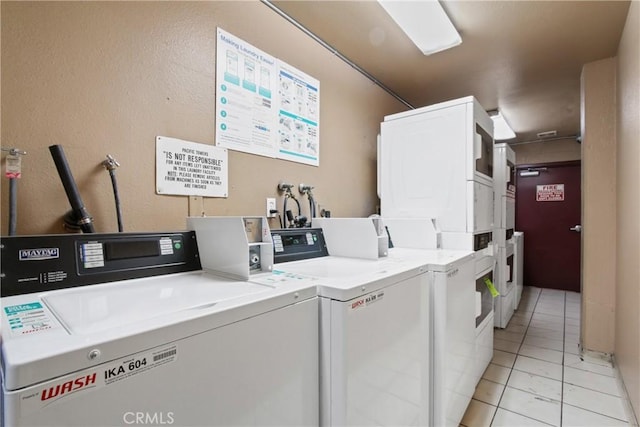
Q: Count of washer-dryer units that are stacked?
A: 2